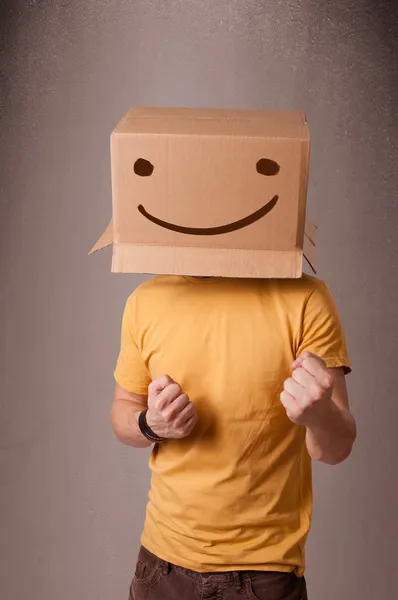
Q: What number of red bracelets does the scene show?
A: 0